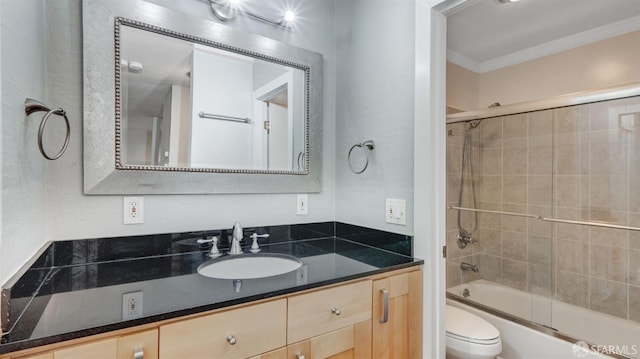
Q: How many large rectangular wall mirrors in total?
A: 1